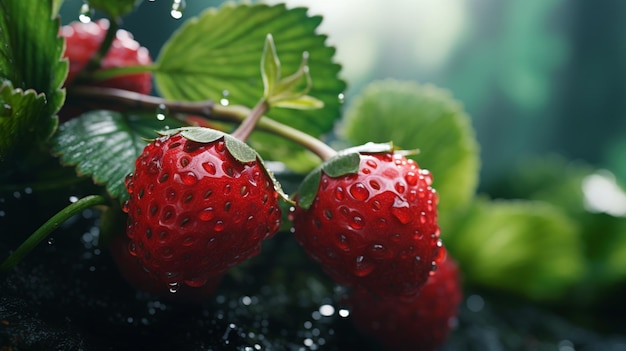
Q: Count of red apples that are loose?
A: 0